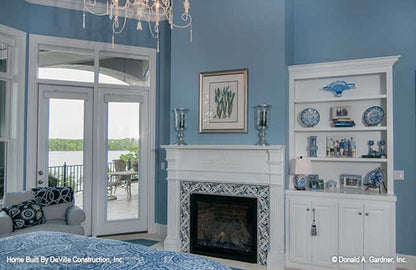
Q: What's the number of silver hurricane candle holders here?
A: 2